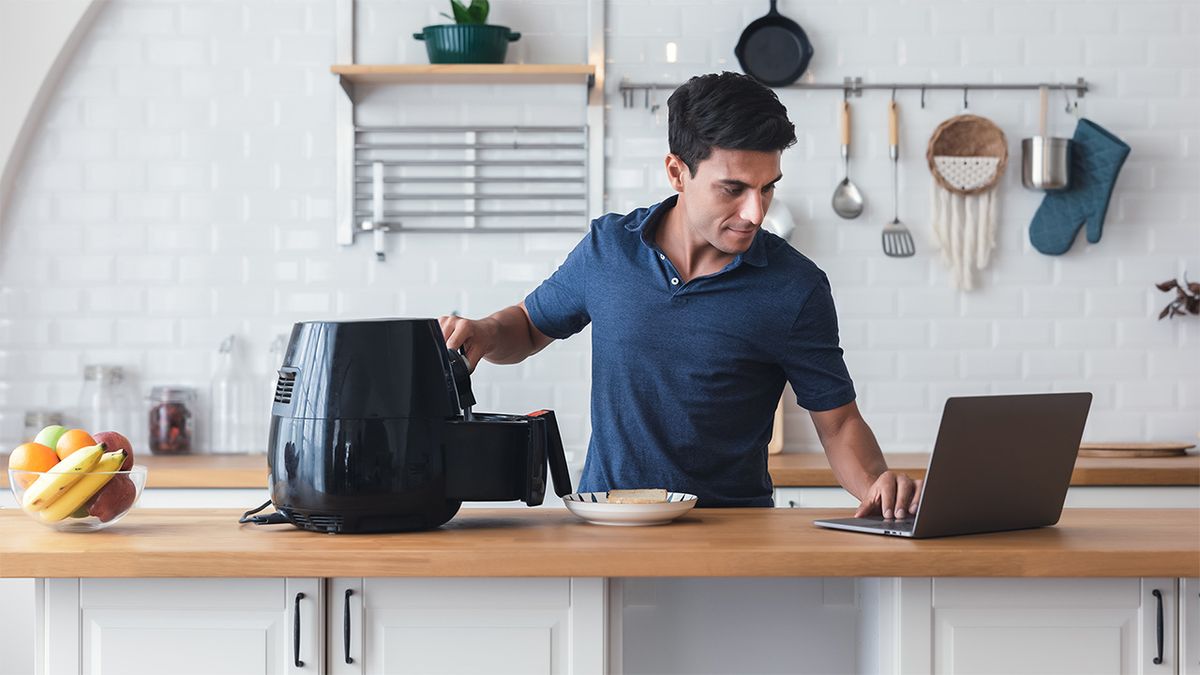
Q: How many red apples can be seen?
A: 2